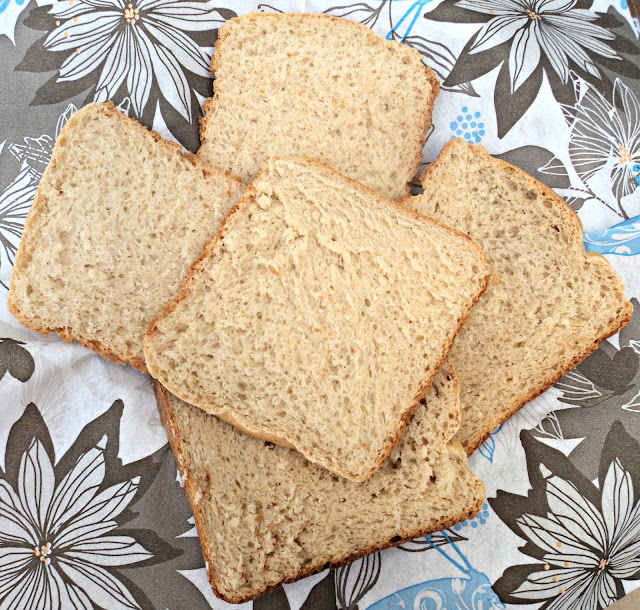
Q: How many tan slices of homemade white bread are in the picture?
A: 5